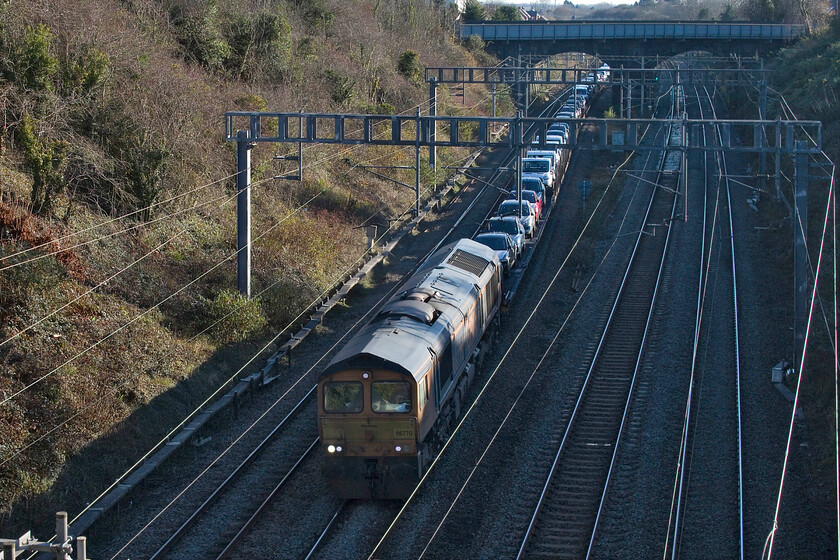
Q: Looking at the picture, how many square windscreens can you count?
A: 2